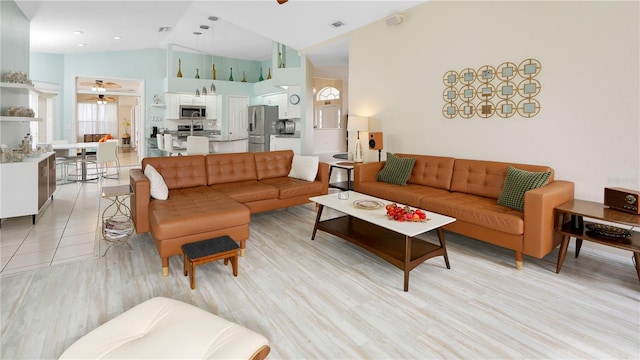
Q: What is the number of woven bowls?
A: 1